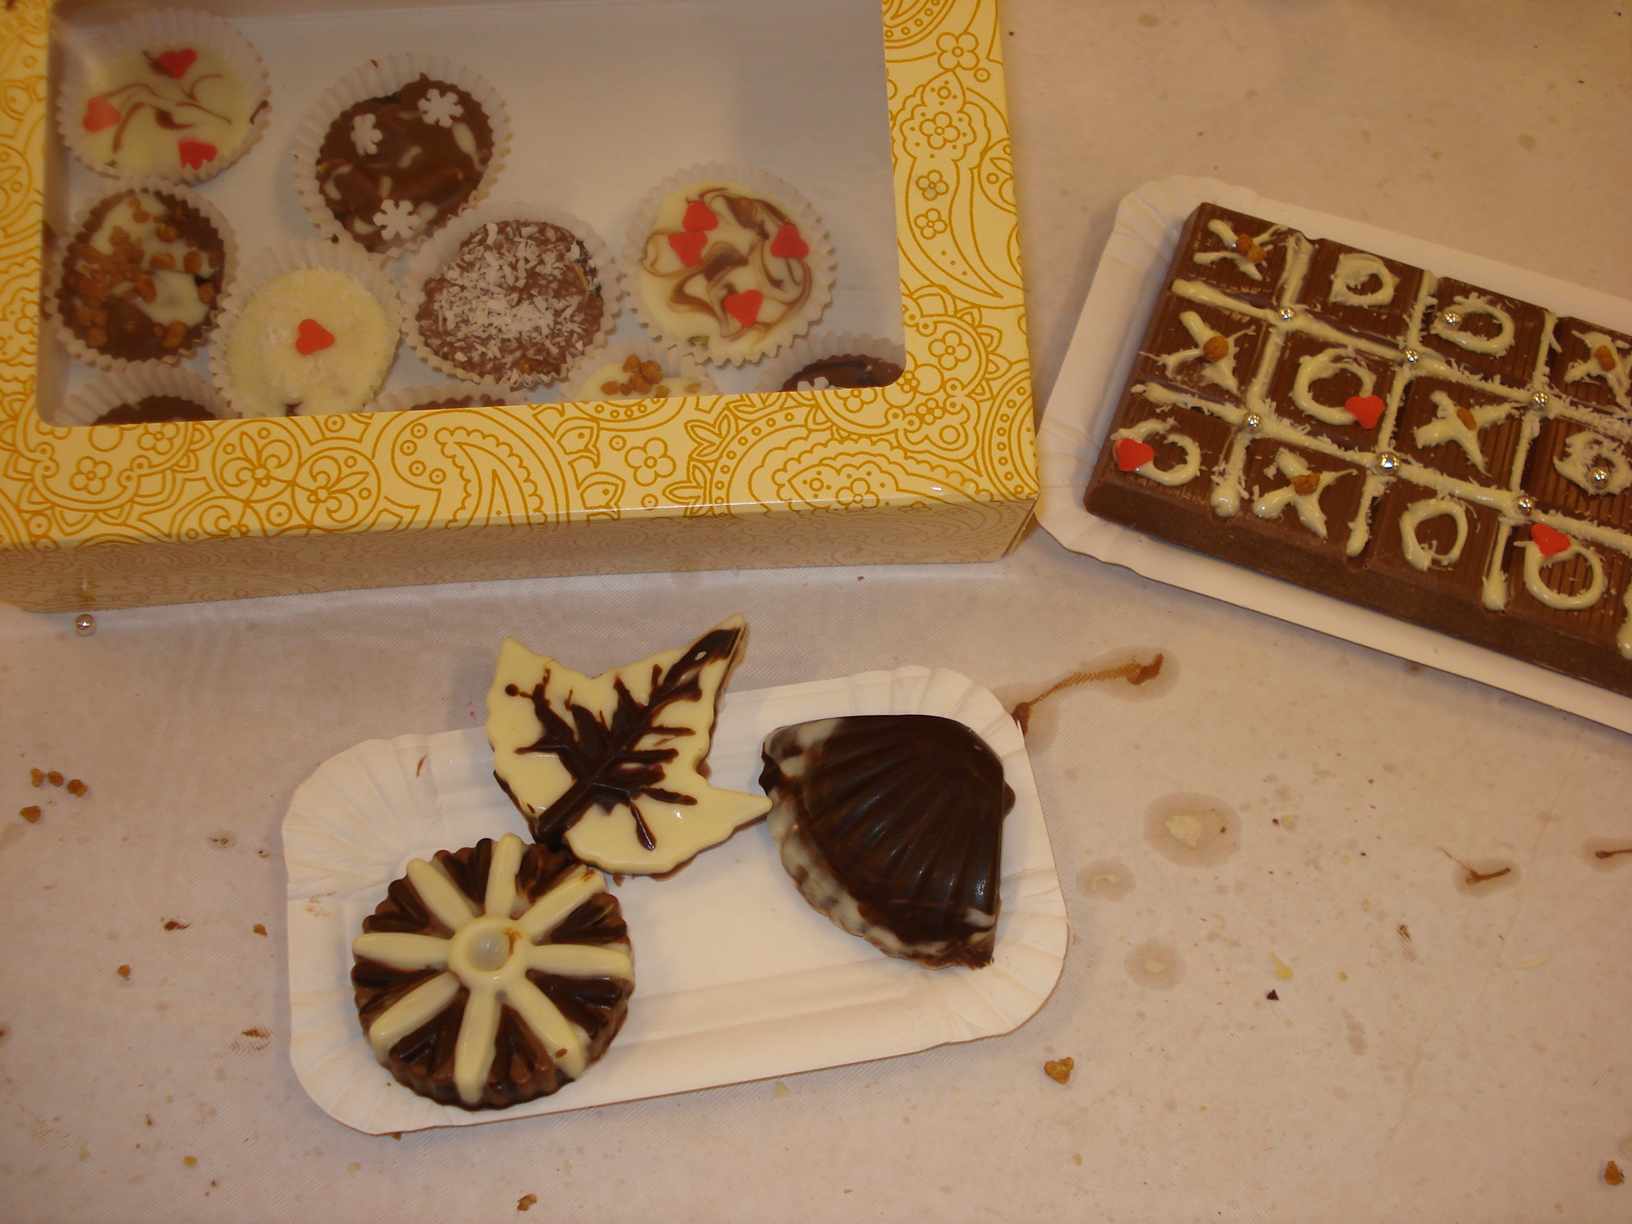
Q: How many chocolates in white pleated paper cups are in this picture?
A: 10